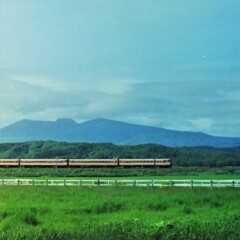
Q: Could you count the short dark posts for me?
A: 14